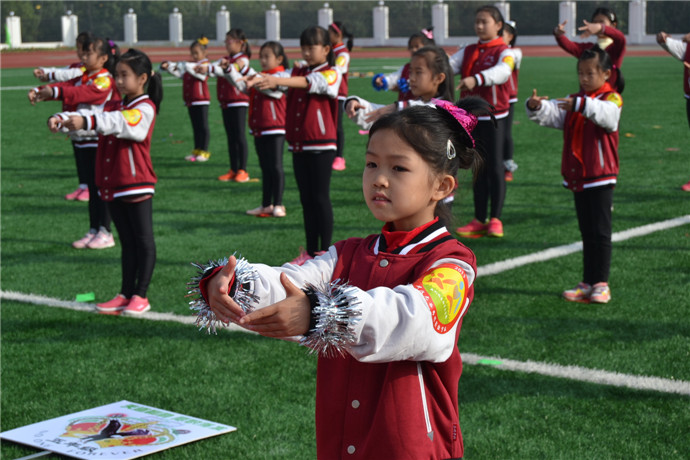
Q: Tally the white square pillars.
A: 12